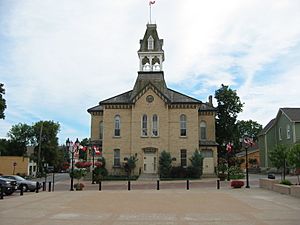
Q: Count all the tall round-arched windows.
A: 6